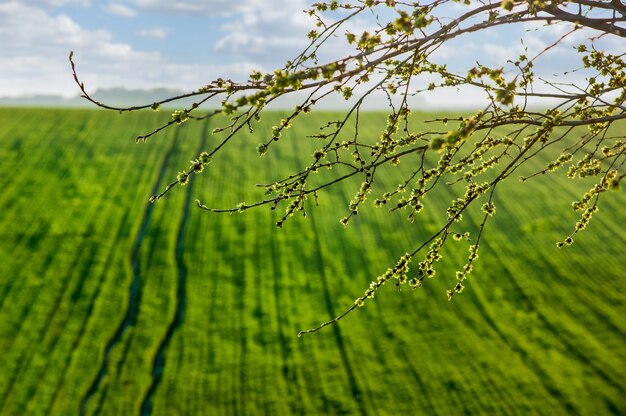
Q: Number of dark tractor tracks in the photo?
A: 2